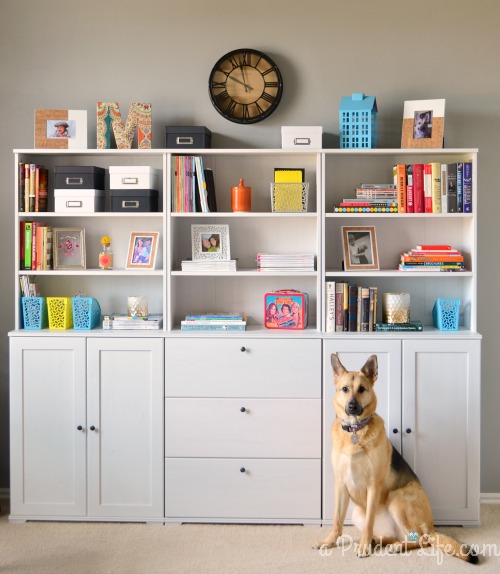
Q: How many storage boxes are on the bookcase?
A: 6